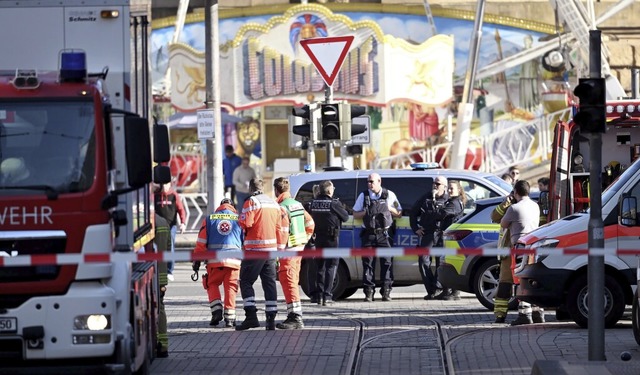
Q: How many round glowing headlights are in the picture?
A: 1